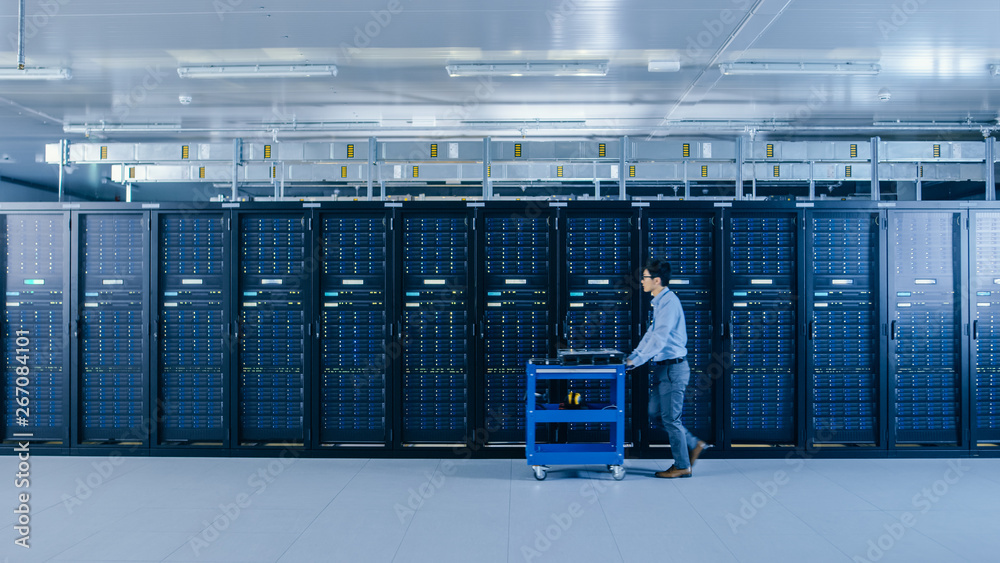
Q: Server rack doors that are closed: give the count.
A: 13